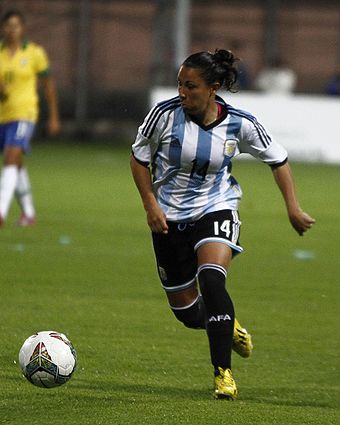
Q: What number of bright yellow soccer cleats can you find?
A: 2